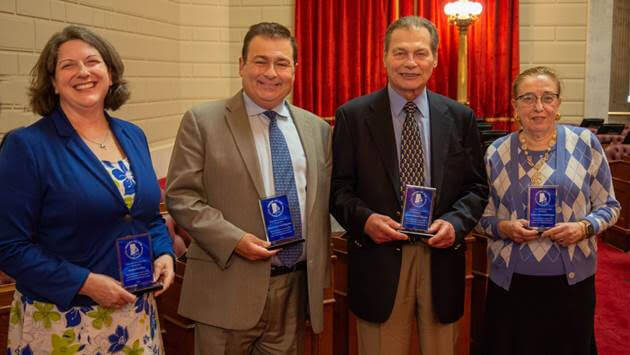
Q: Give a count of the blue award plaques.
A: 4